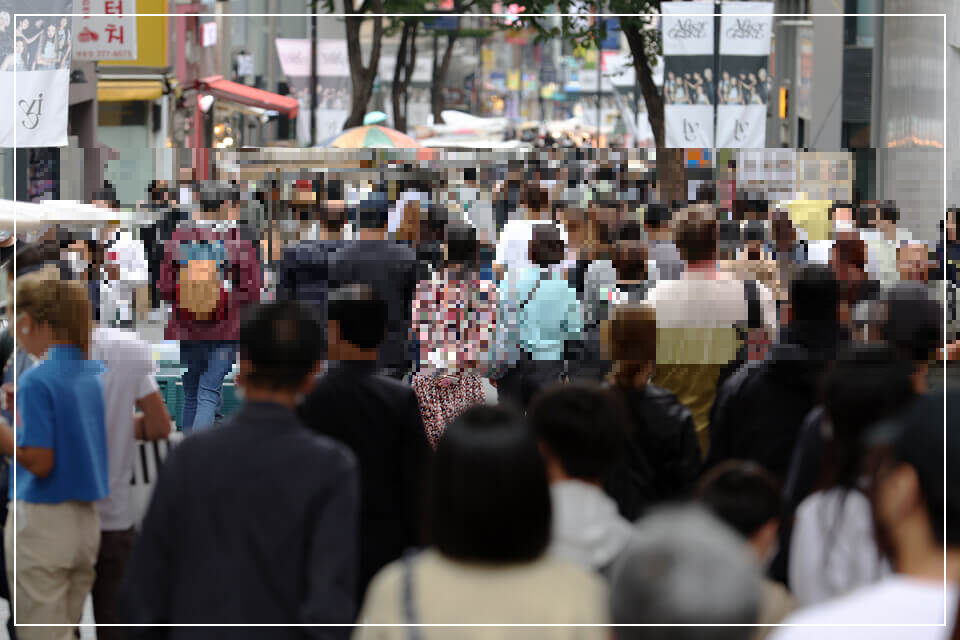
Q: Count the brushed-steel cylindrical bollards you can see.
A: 0